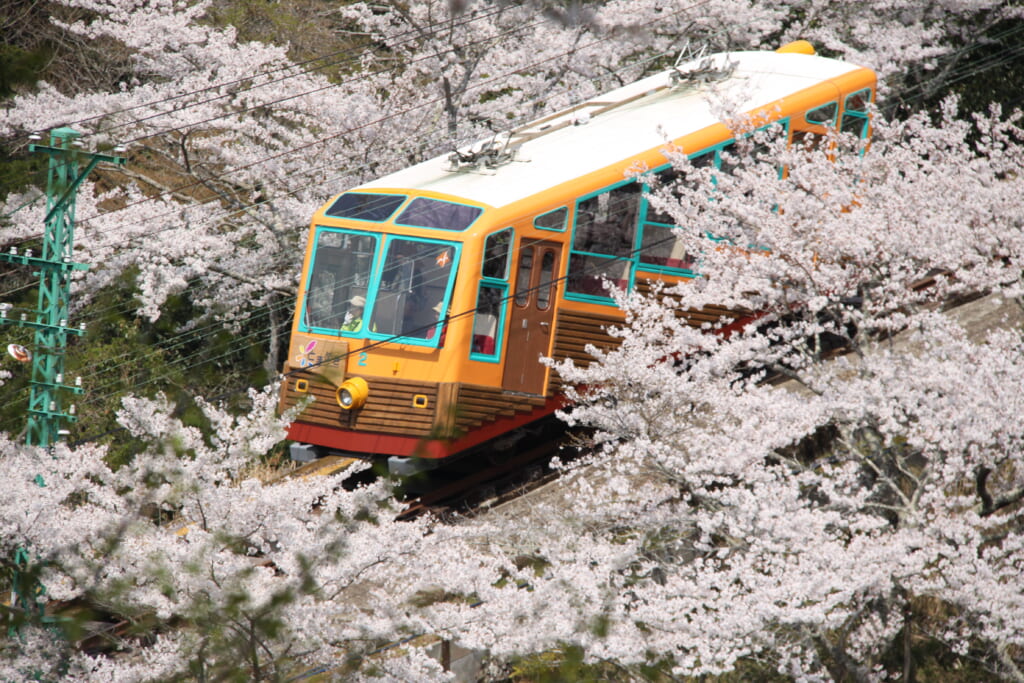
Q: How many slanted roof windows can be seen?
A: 2